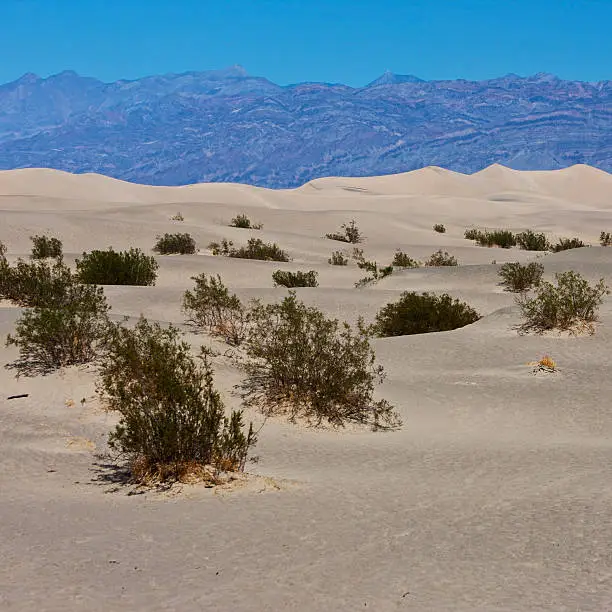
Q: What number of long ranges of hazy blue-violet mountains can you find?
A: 1